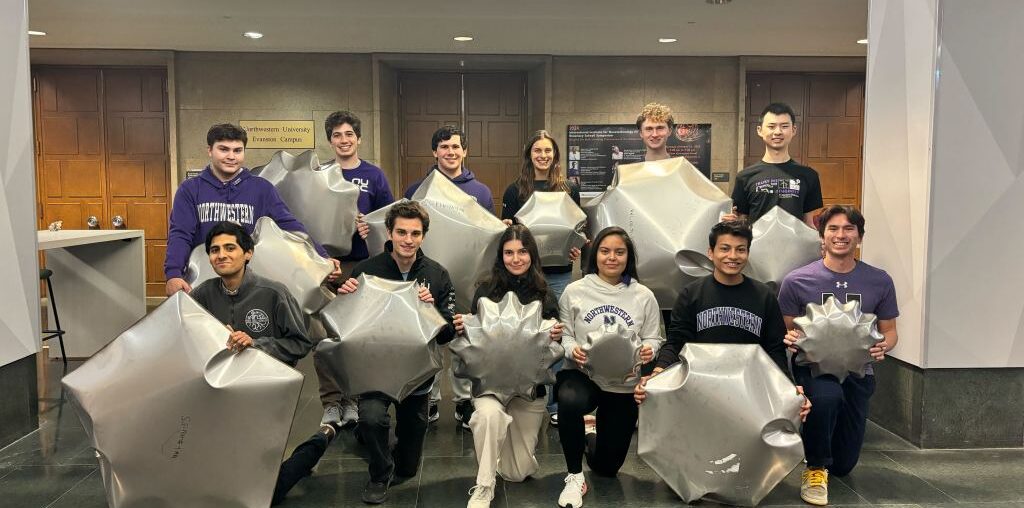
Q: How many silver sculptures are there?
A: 12